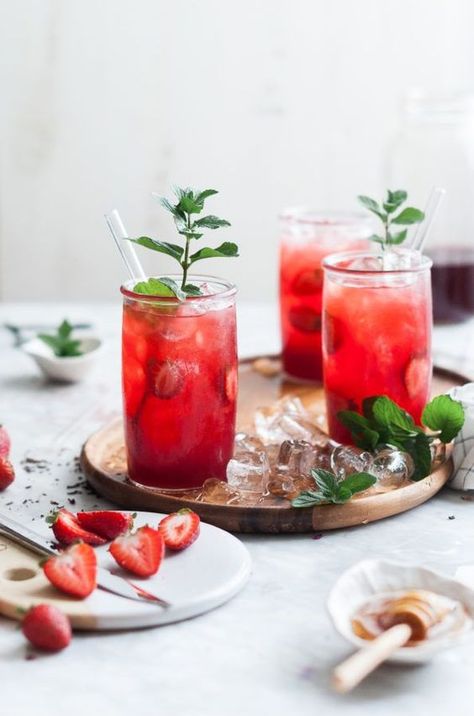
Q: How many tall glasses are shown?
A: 3